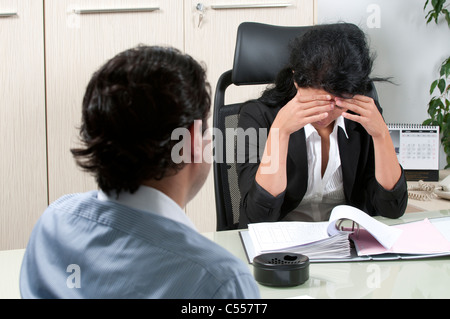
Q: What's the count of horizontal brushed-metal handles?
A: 3